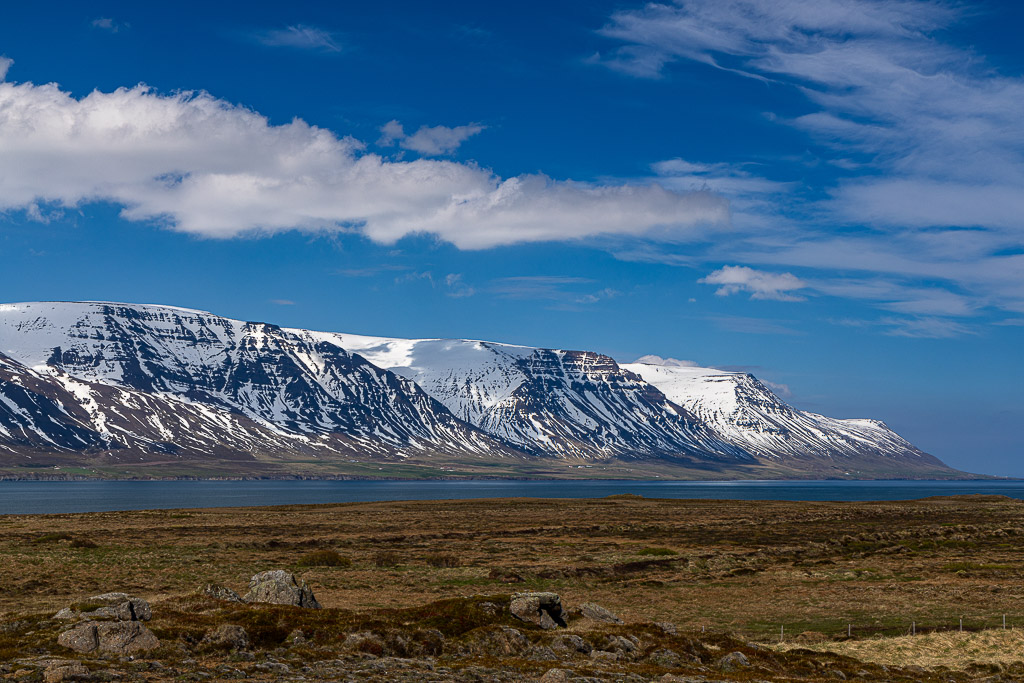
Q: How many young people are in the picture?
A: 0